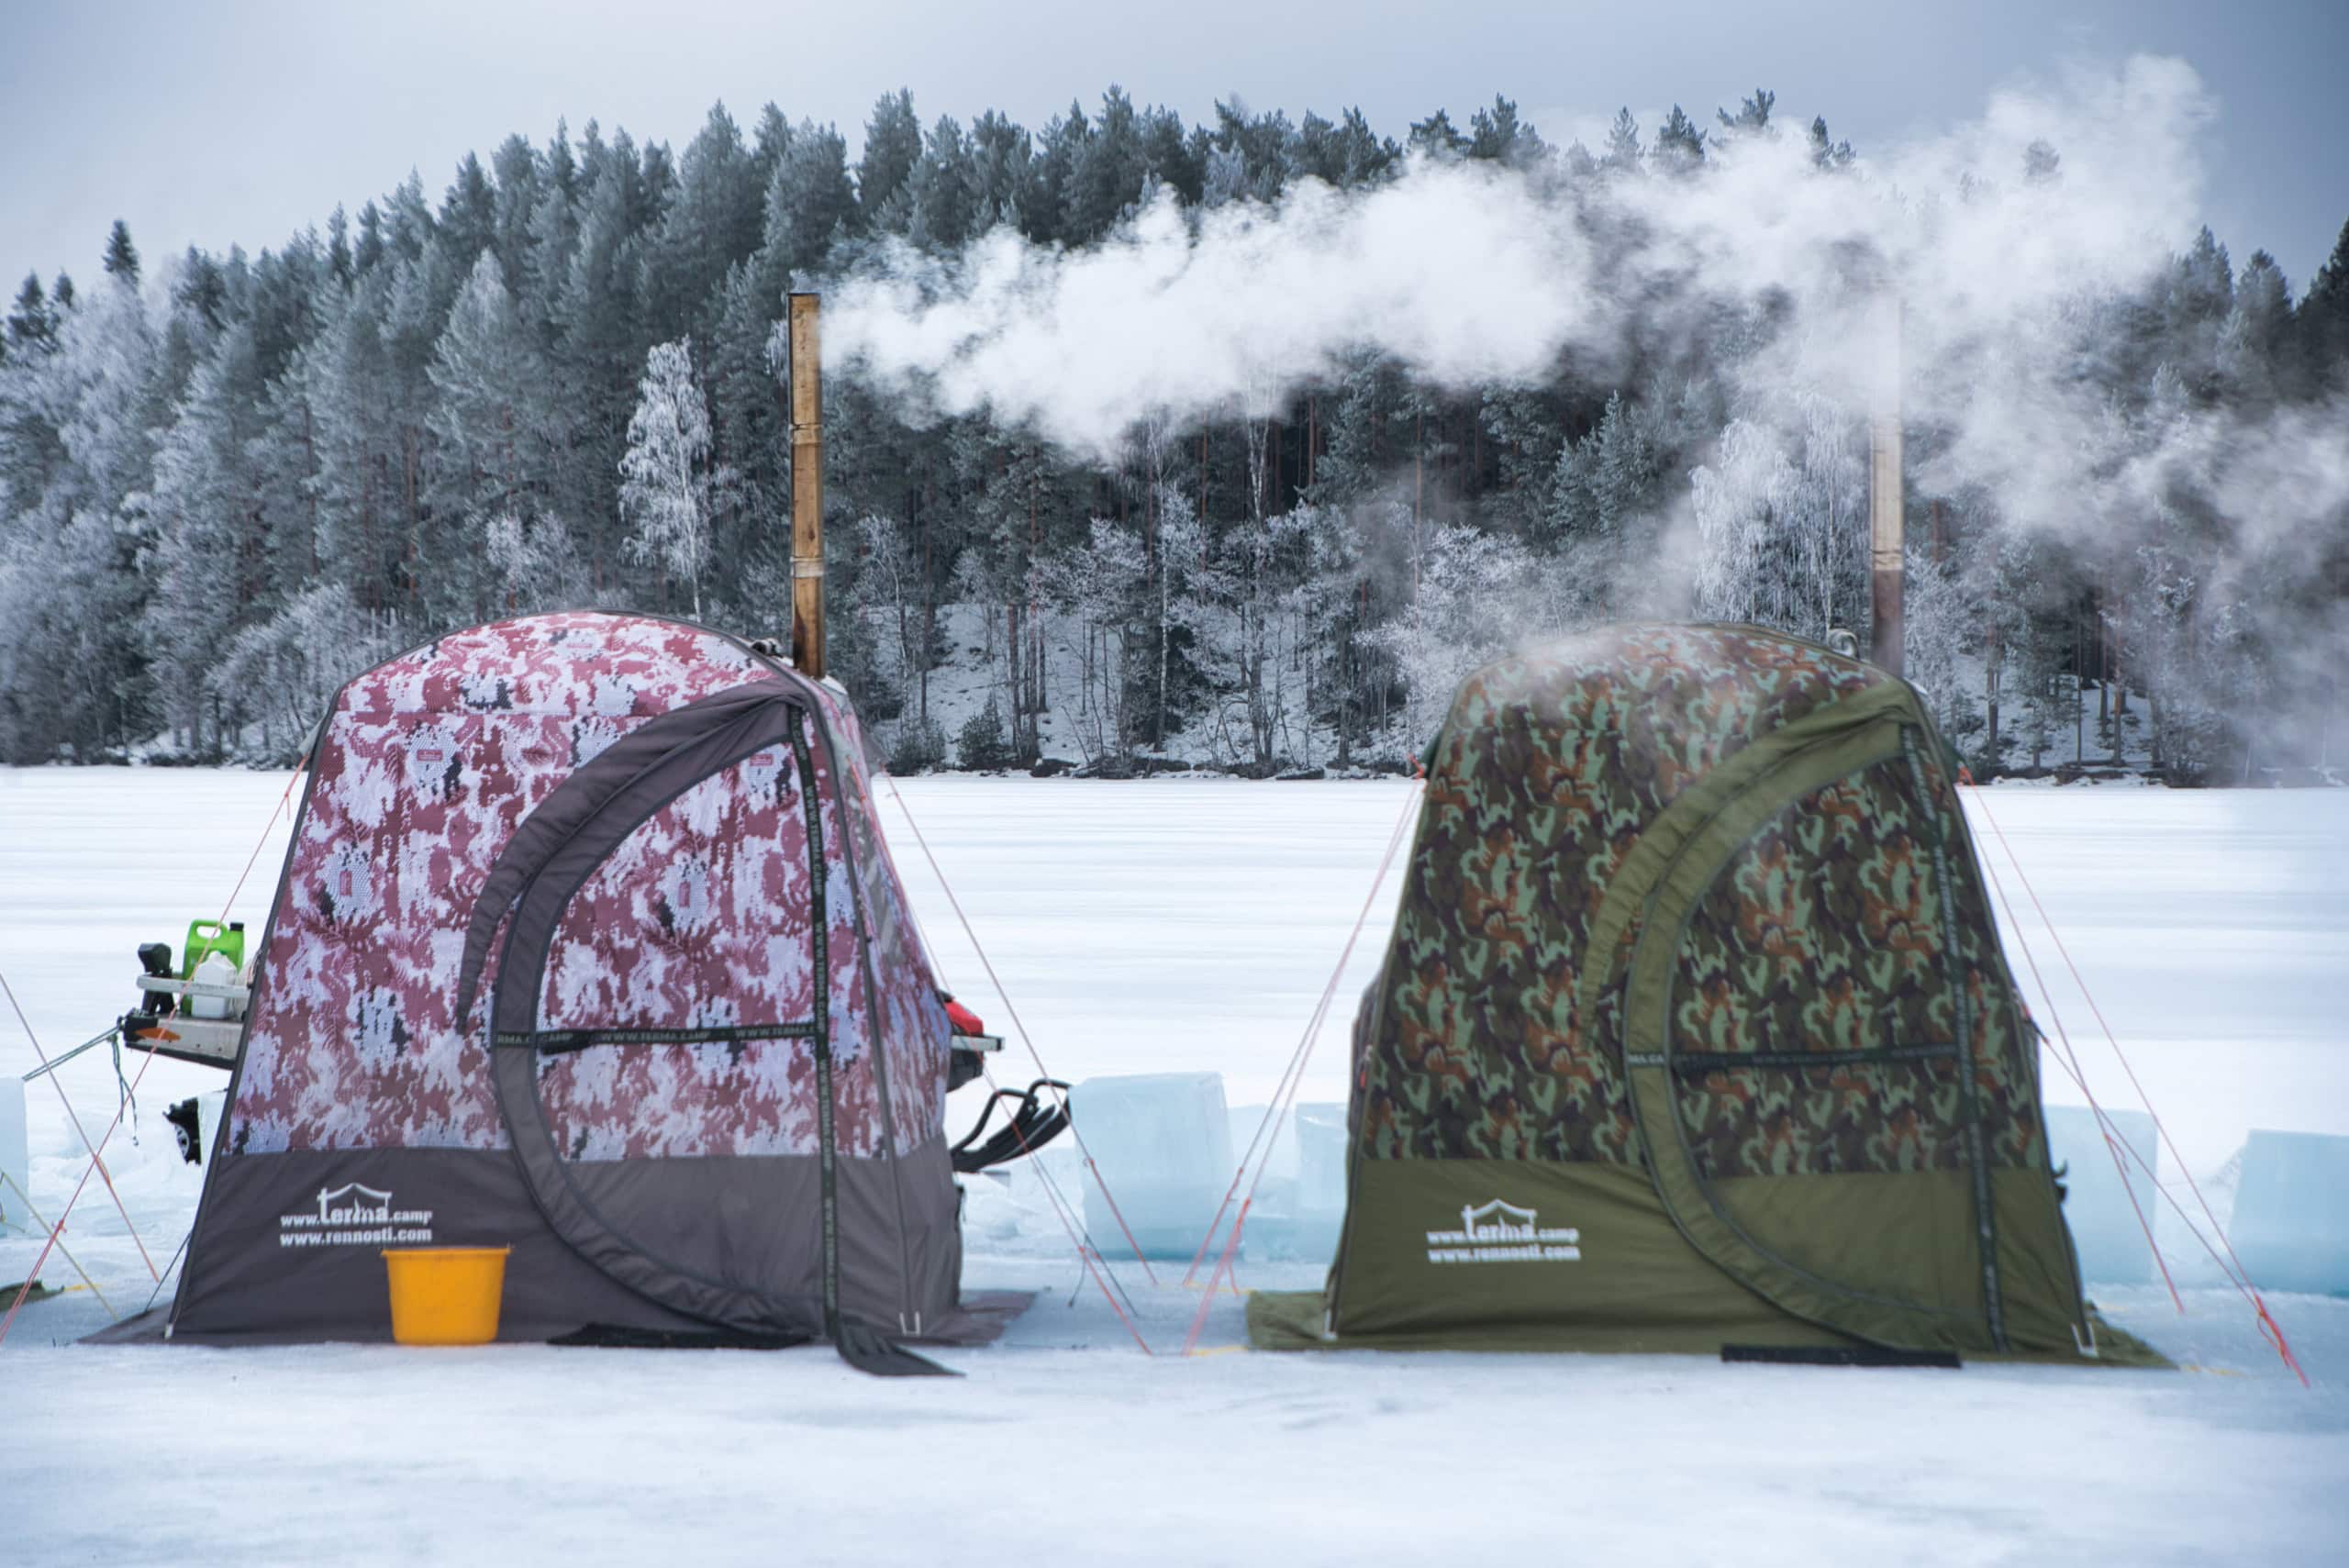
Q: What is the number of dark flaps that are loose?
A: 1